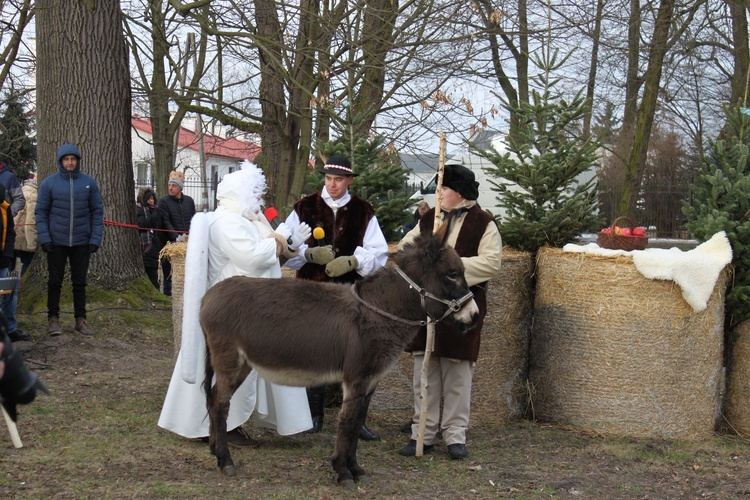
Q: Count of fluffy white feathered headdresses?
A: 1